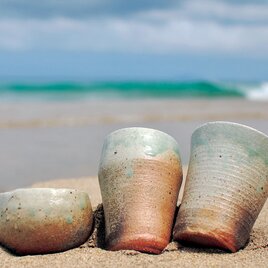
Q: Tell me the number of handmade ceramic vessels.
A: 3